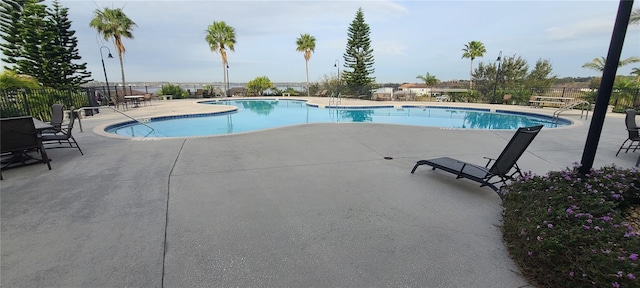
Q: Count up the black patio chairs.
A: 5